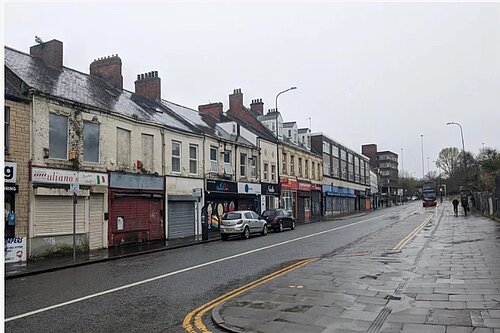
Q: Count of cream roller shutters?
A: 2